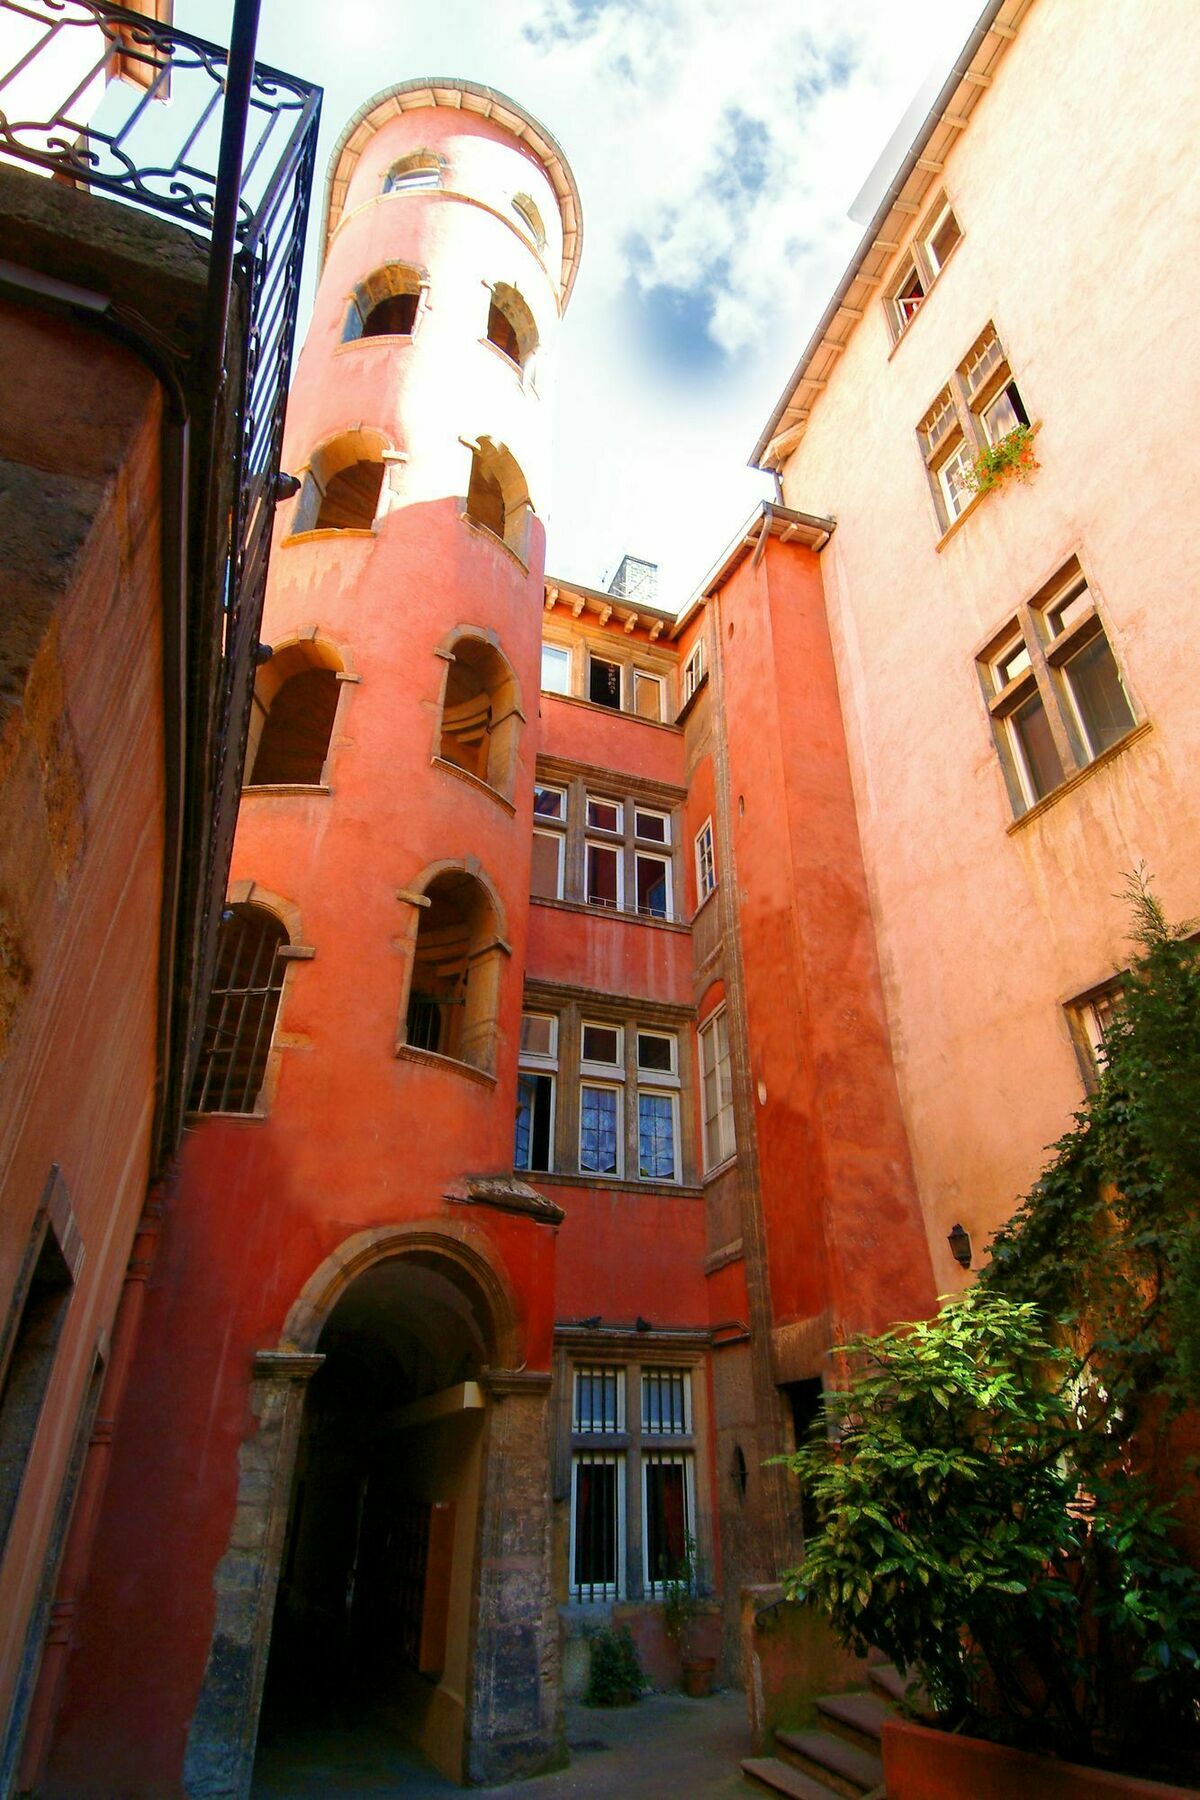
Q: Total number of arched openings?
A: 11